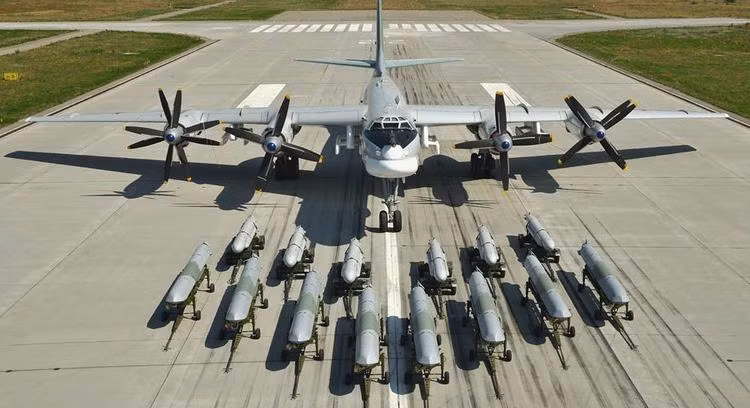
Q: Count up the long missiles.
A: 8